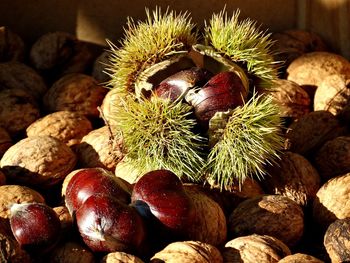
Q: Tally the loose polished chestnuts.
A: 4